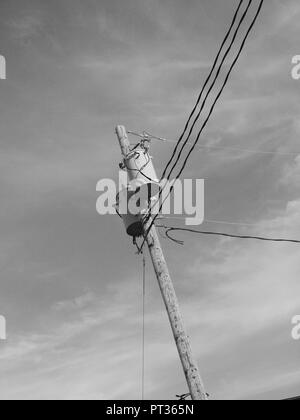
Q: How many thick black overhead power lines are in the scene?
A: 3